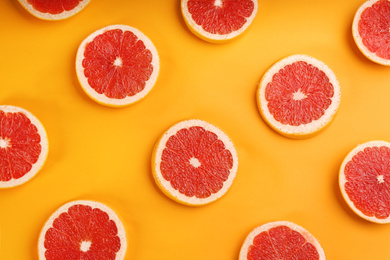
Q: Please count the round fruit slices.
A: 10